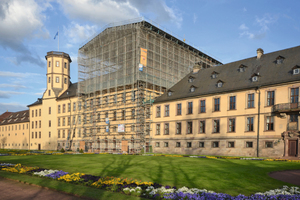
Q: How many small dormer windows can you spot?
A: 9